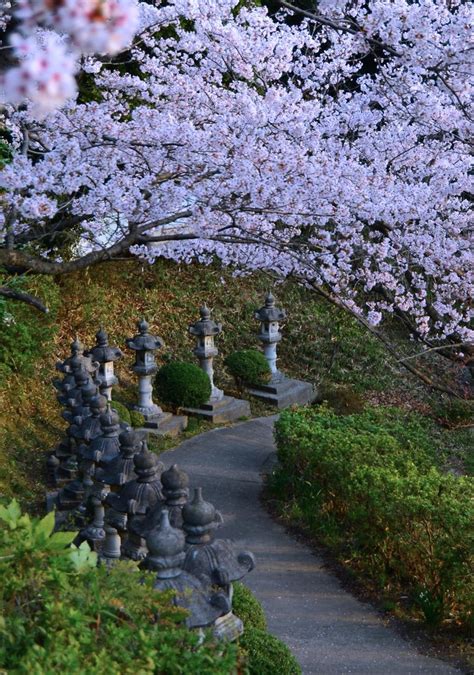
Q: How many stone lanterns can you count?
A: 15